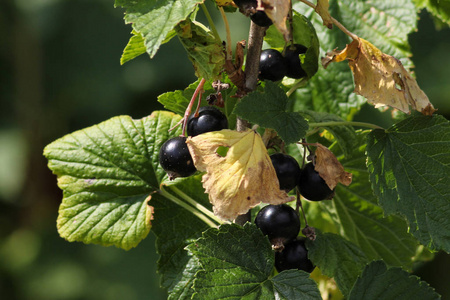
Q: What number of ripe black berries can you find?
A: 10